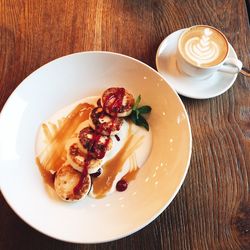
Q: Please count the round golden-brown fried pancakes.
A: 5